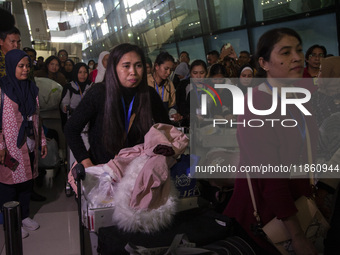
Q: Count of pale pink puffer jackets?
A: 1